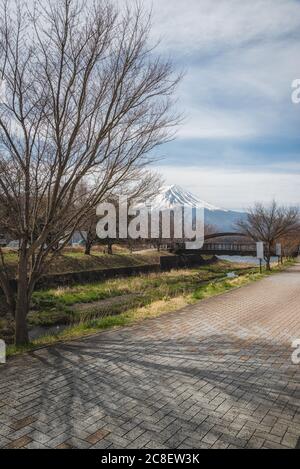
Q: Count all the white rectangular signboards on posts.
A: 2